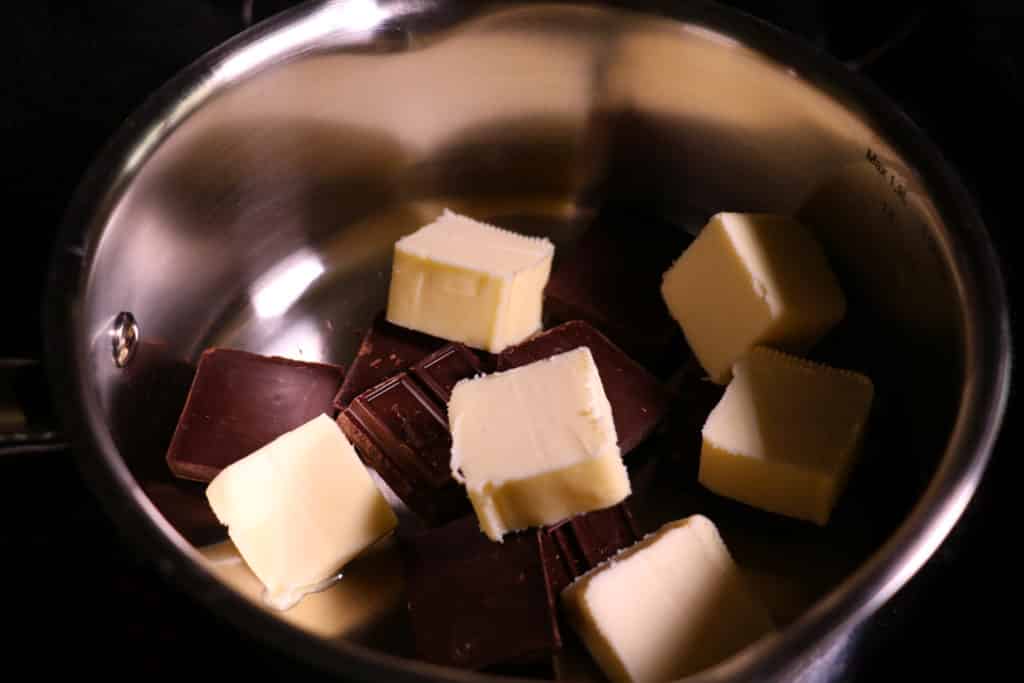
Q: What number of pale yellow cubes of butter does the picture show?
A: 6